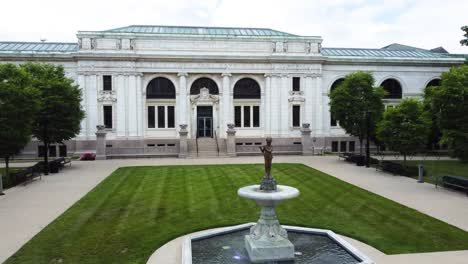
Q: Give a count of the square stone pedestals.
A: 4